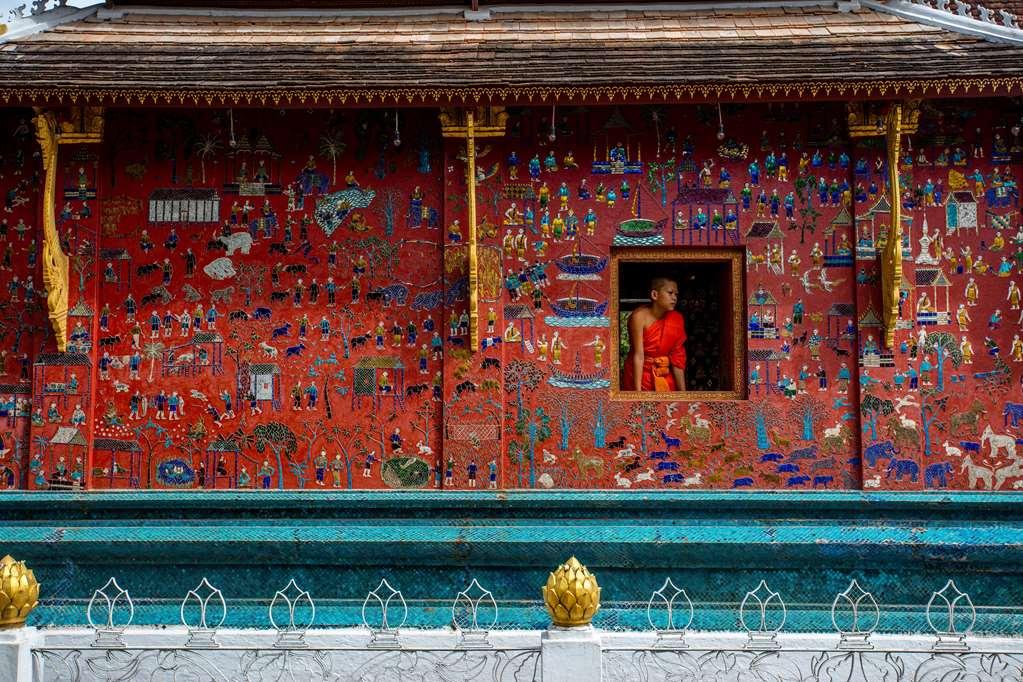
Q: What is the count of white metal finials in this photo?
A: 9